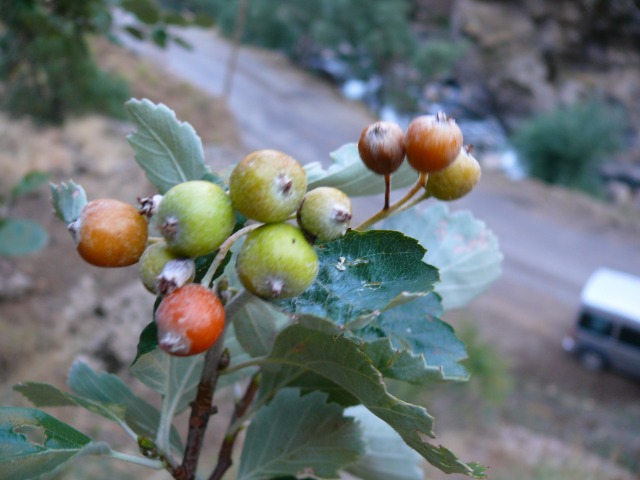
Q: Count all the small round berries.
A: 10